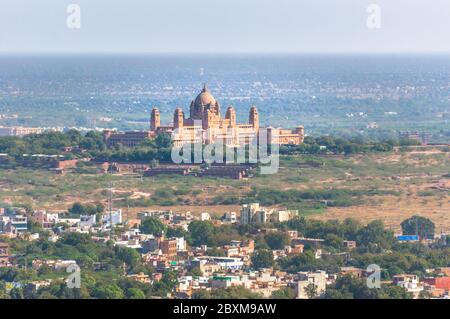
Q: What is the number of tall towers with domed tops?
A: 4